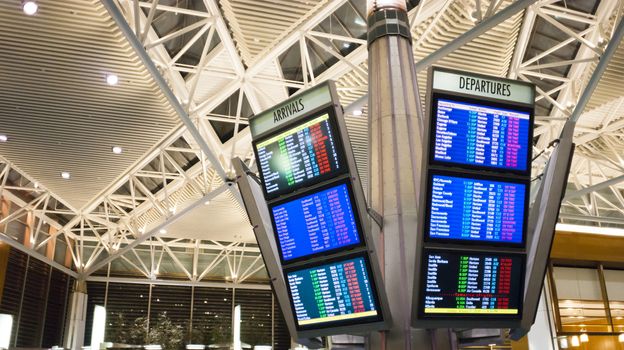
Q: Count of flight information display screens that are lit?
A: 6